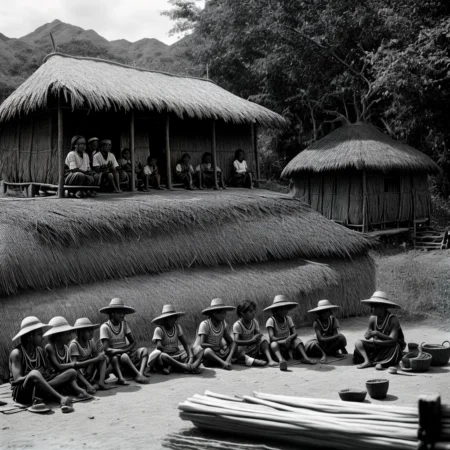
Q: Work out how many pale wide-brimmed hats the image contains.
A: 9